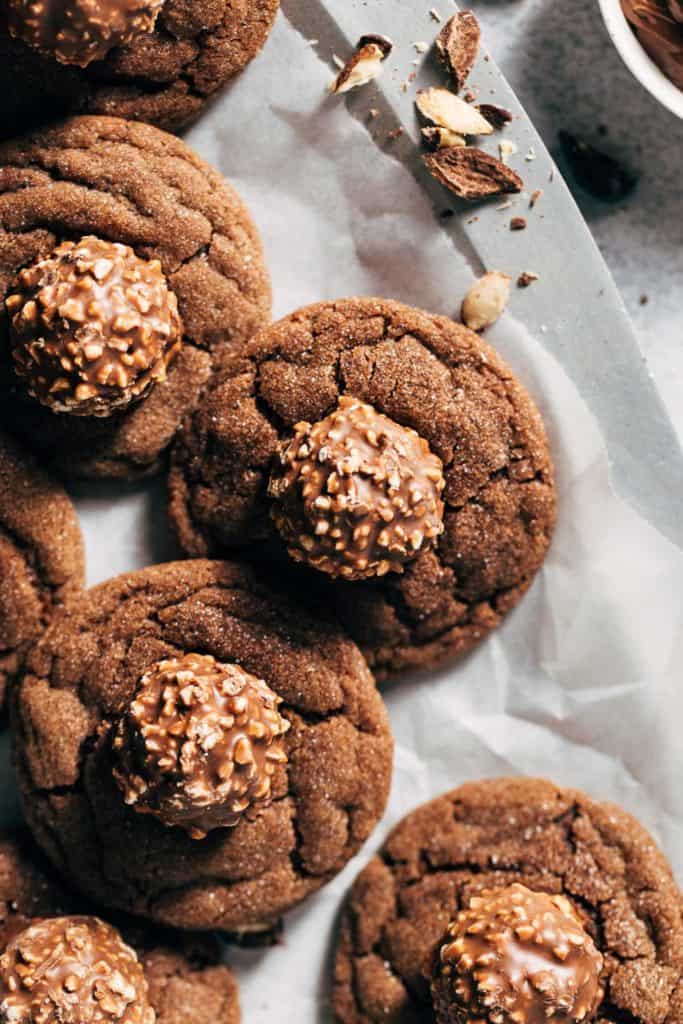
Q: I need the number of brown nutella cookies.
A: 7